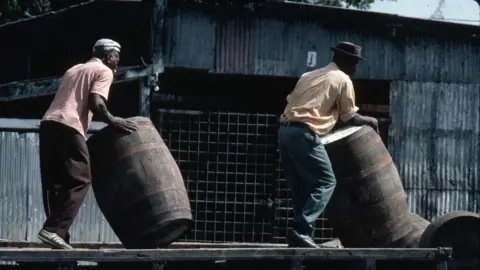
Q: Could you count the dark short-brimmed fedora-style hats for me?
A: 1